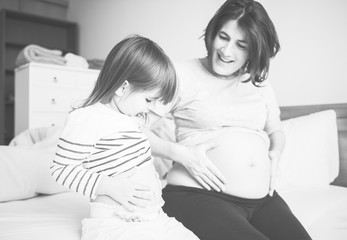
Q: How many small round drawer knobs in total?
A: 3